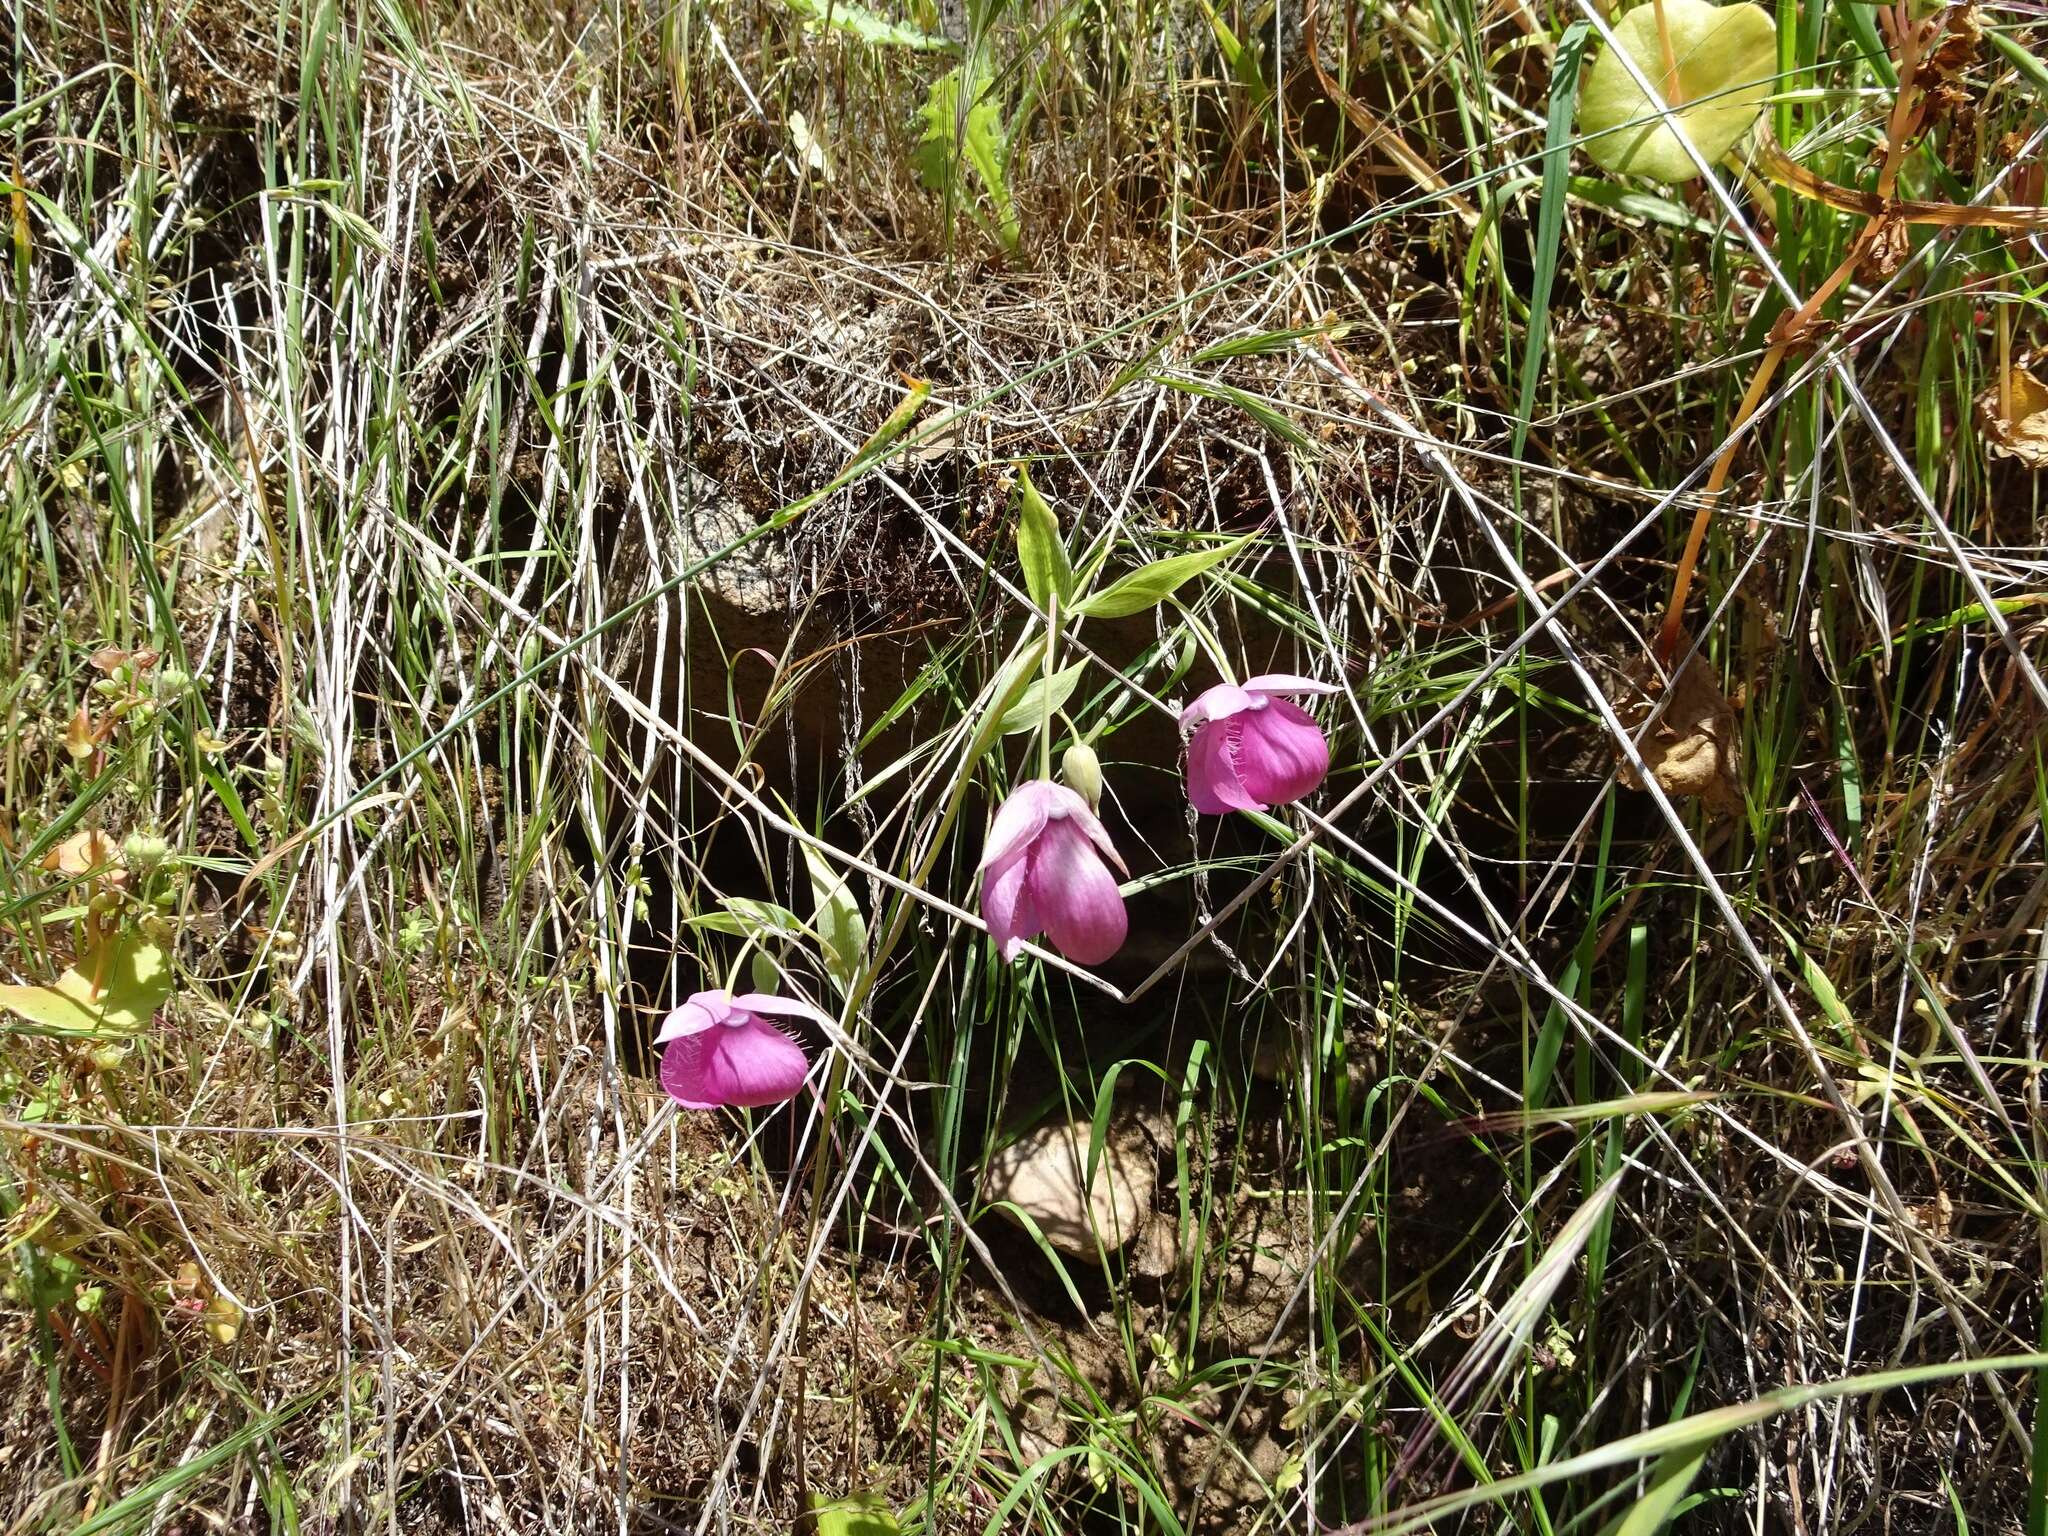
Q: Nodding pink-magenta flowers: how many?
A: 3